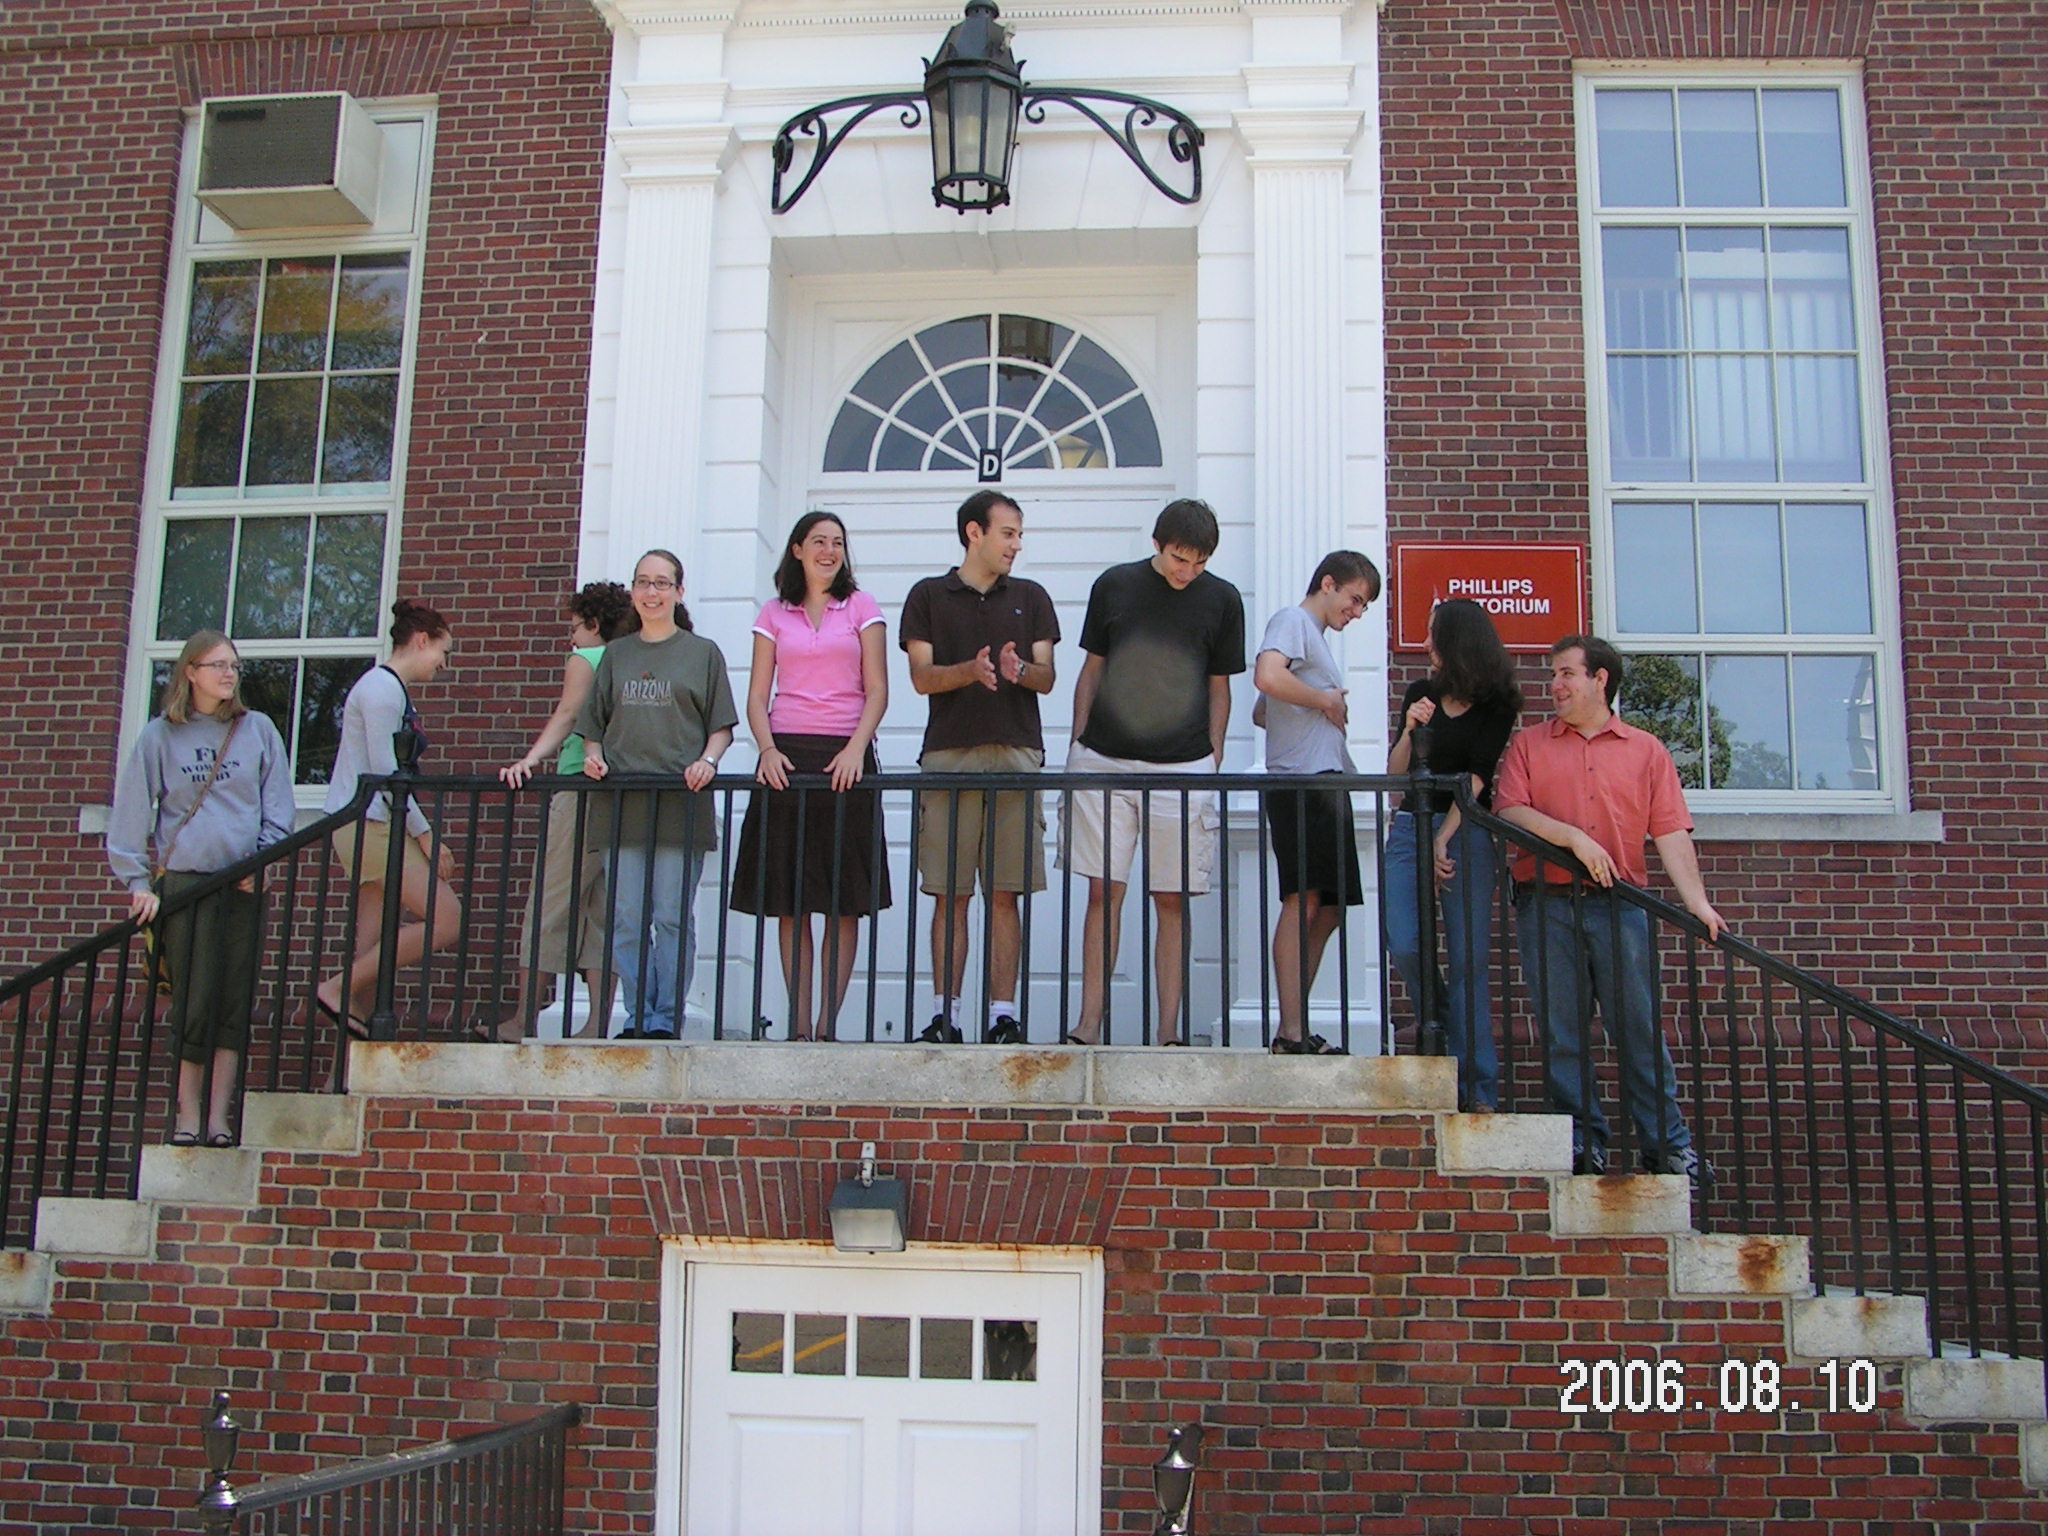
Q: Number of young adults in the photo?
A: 10